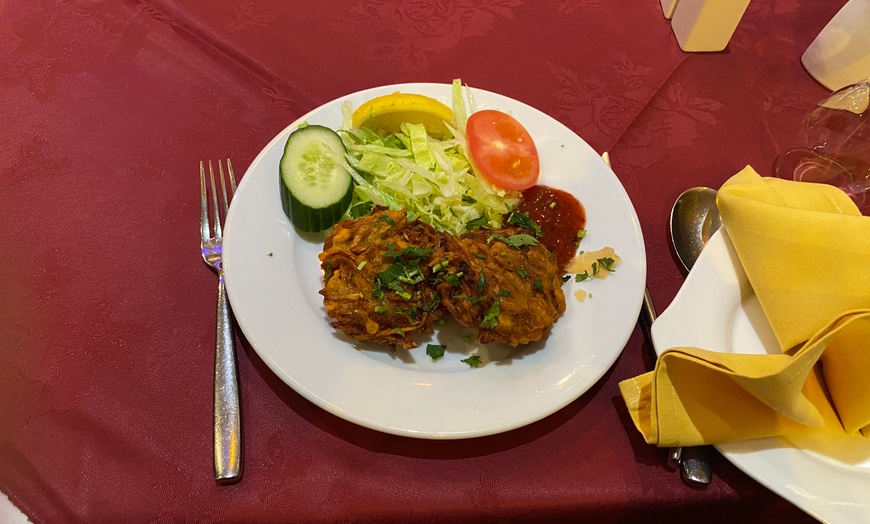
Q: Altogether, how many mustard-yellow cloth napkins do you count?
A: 1